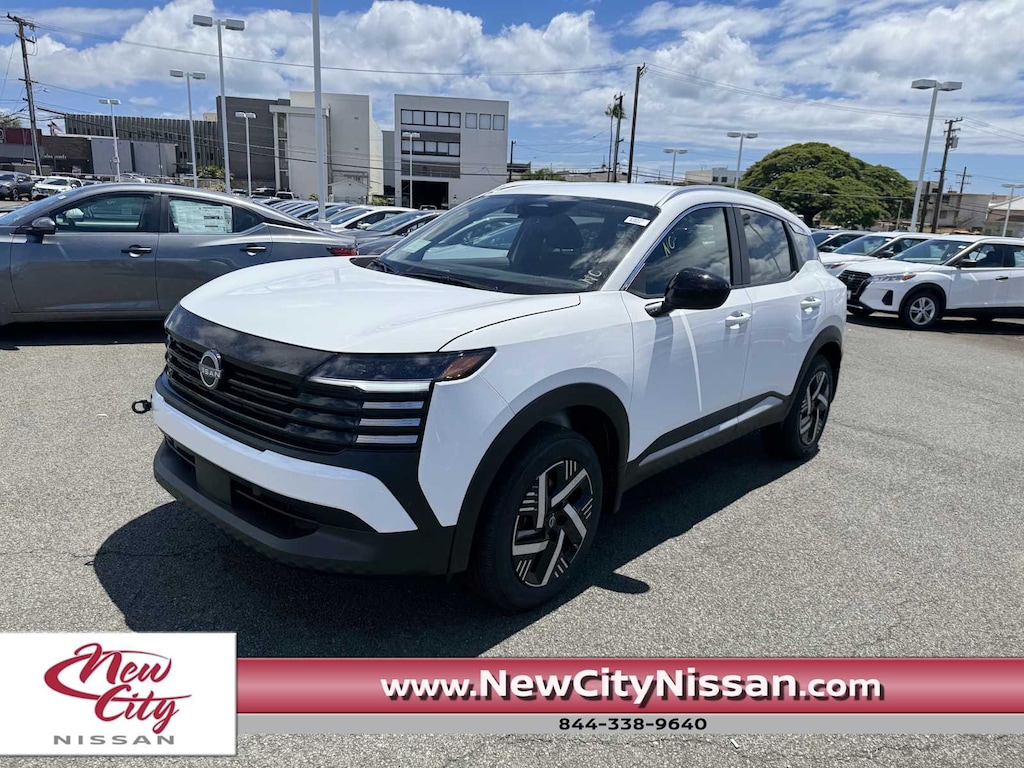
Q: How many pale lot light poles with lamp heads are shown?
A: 9